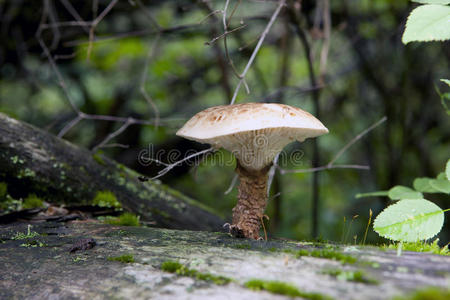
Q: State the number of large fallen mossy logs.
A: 2